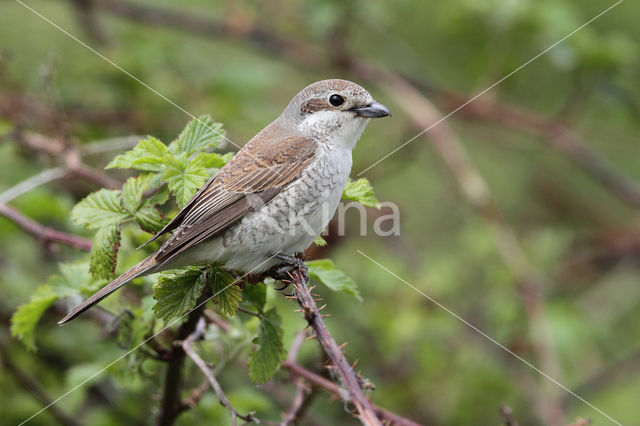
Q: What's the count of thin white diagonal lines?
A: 4